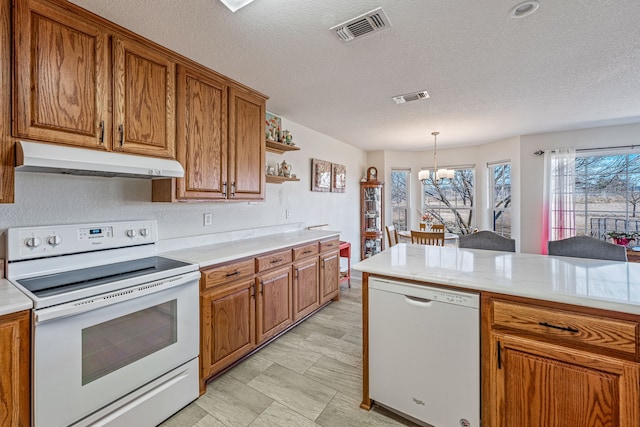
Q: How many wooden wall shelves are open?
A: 2